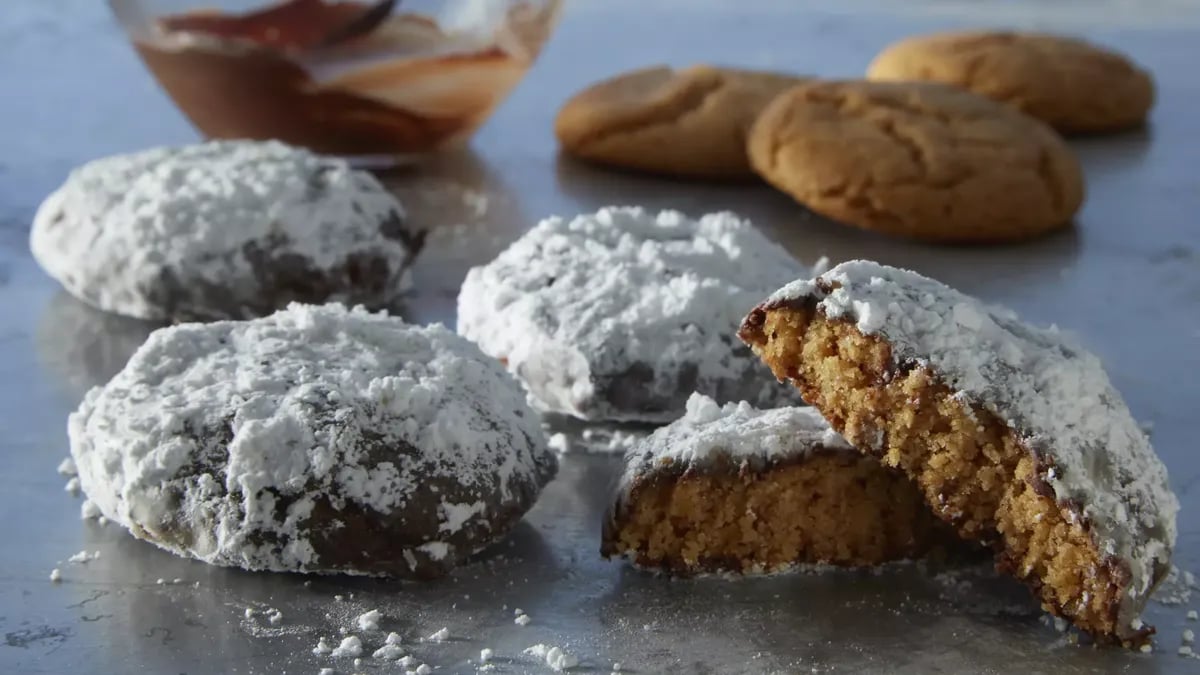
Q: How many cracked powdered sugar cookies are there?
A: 1